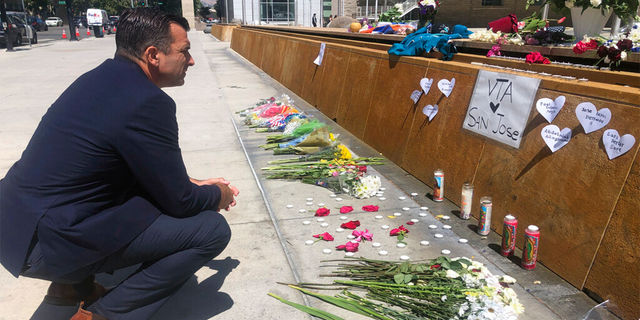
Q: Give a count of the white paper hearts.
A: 8